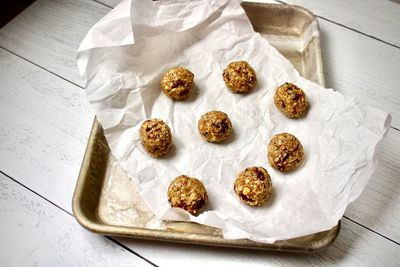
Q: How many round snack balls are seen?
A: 8